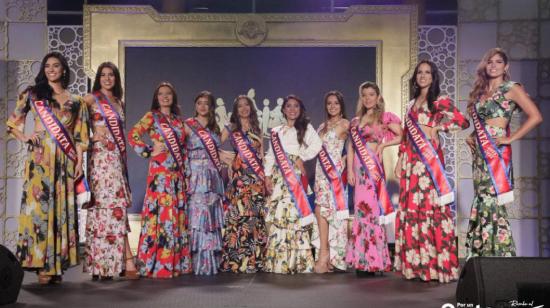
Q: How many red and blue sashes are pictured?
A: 10